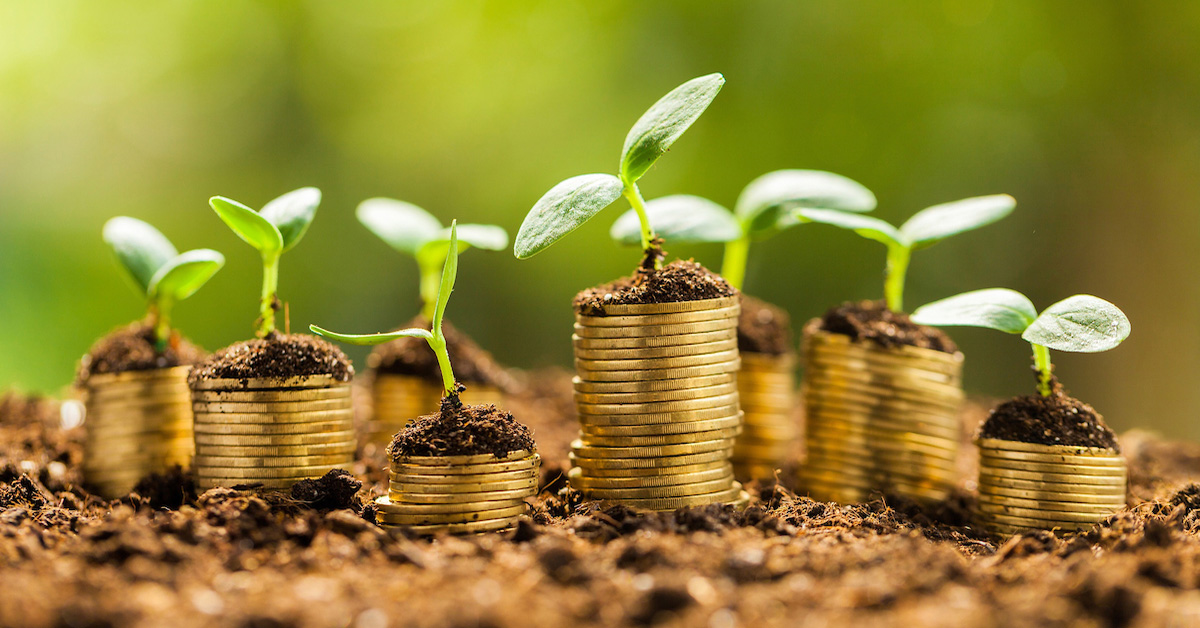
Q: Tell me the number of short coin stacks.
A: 2